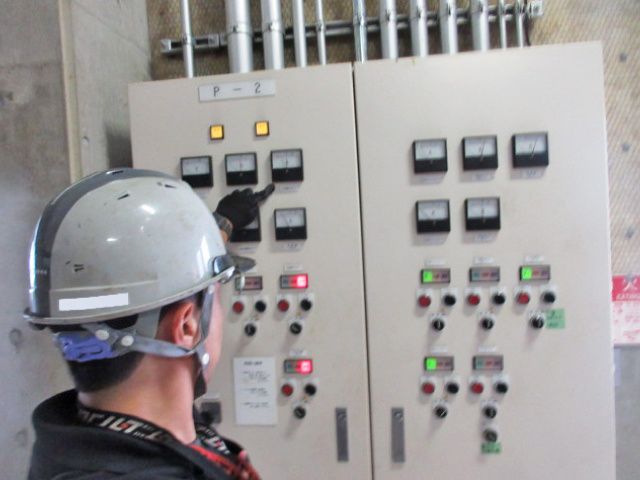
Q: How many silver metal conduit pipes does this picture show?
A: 12